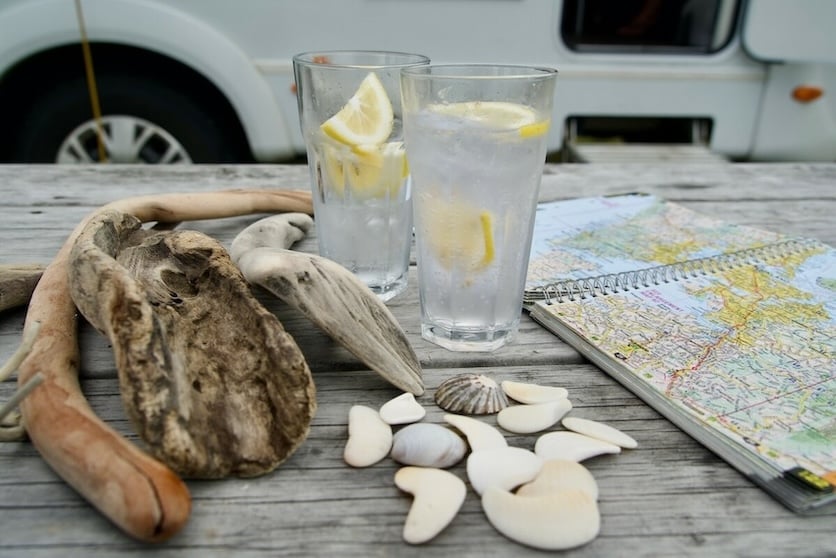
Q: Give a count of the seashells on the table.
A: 13